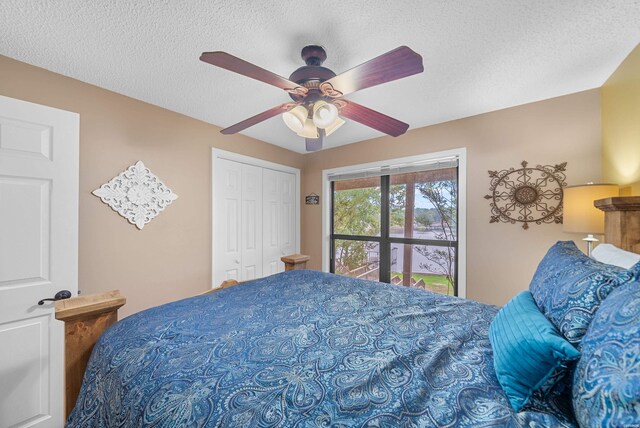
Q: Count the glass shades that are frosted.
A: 4